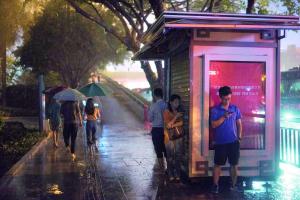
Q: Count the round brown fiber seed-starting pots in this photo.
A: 0